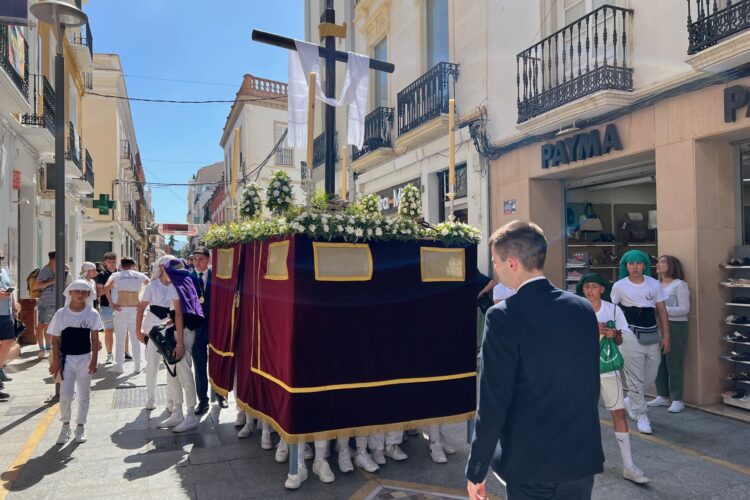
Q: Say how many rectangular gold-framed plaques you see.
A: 4